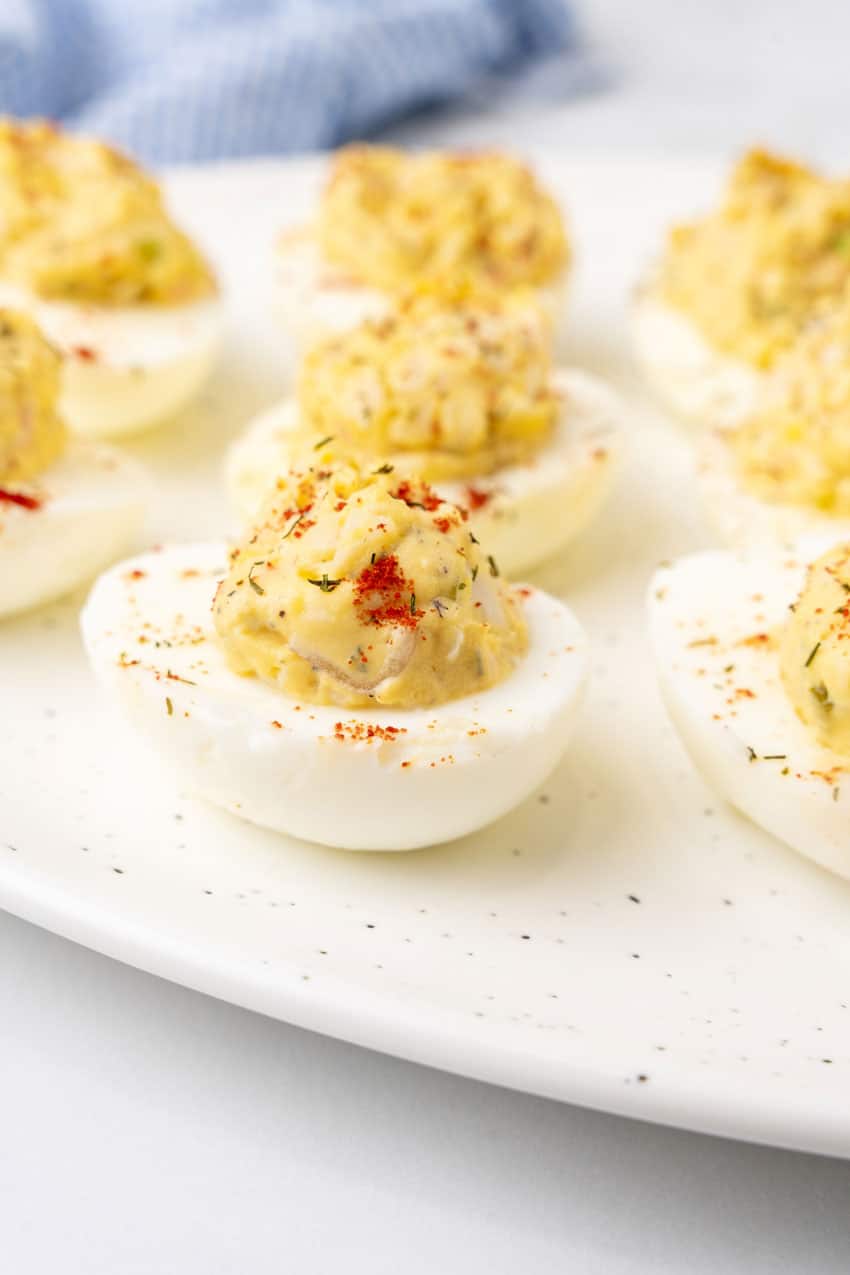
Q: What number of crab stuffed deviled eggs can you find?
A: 8